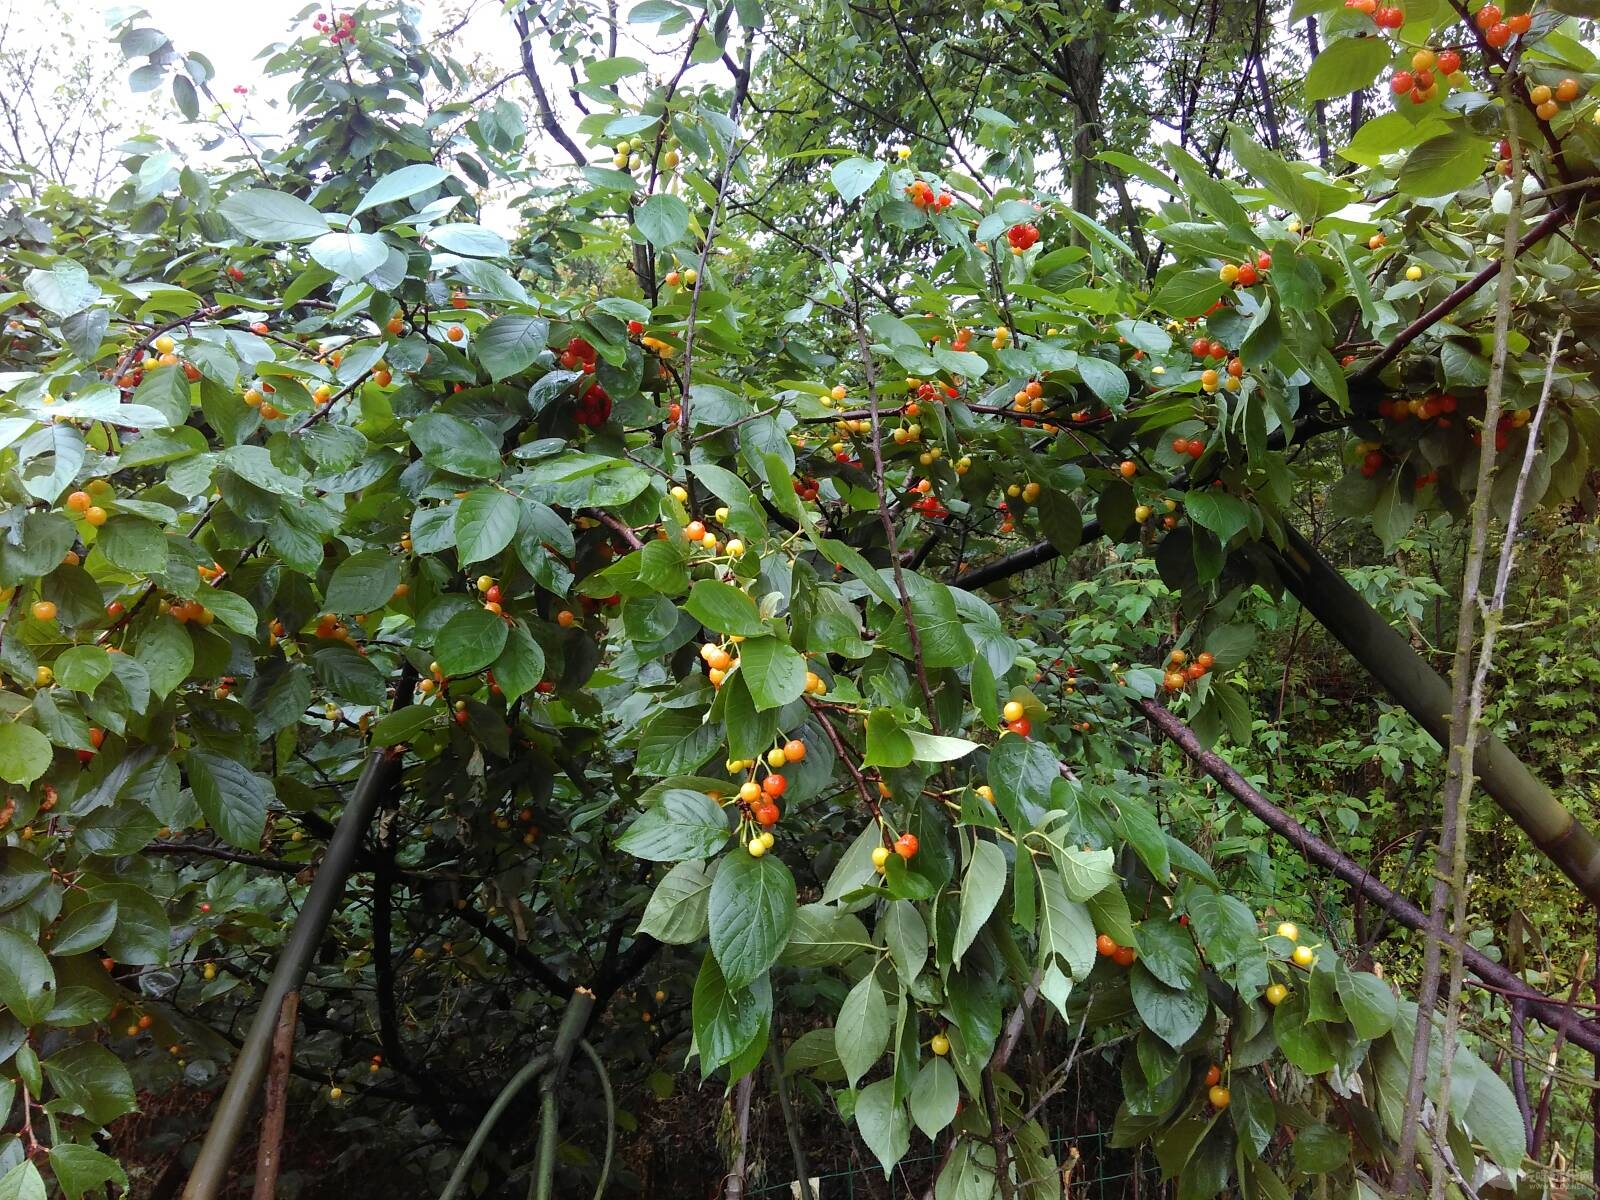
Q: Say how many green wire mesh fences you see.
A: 1